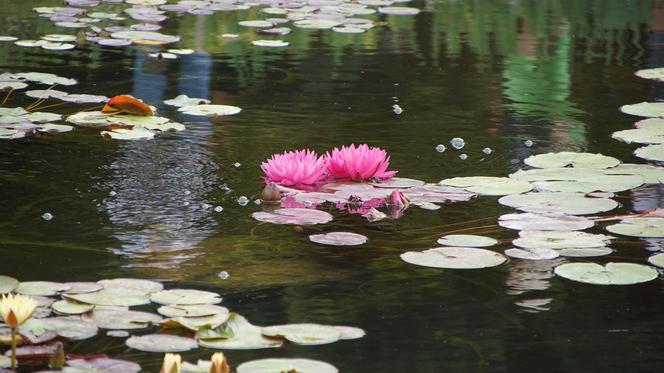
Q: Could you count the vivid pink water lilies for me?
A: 2